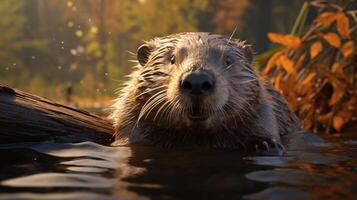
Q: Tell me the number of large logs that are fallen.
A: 1